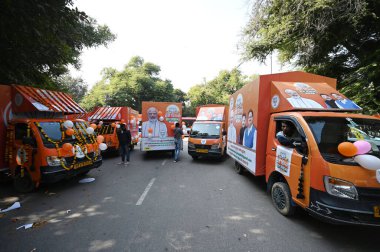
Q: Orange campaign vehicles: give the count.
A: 5